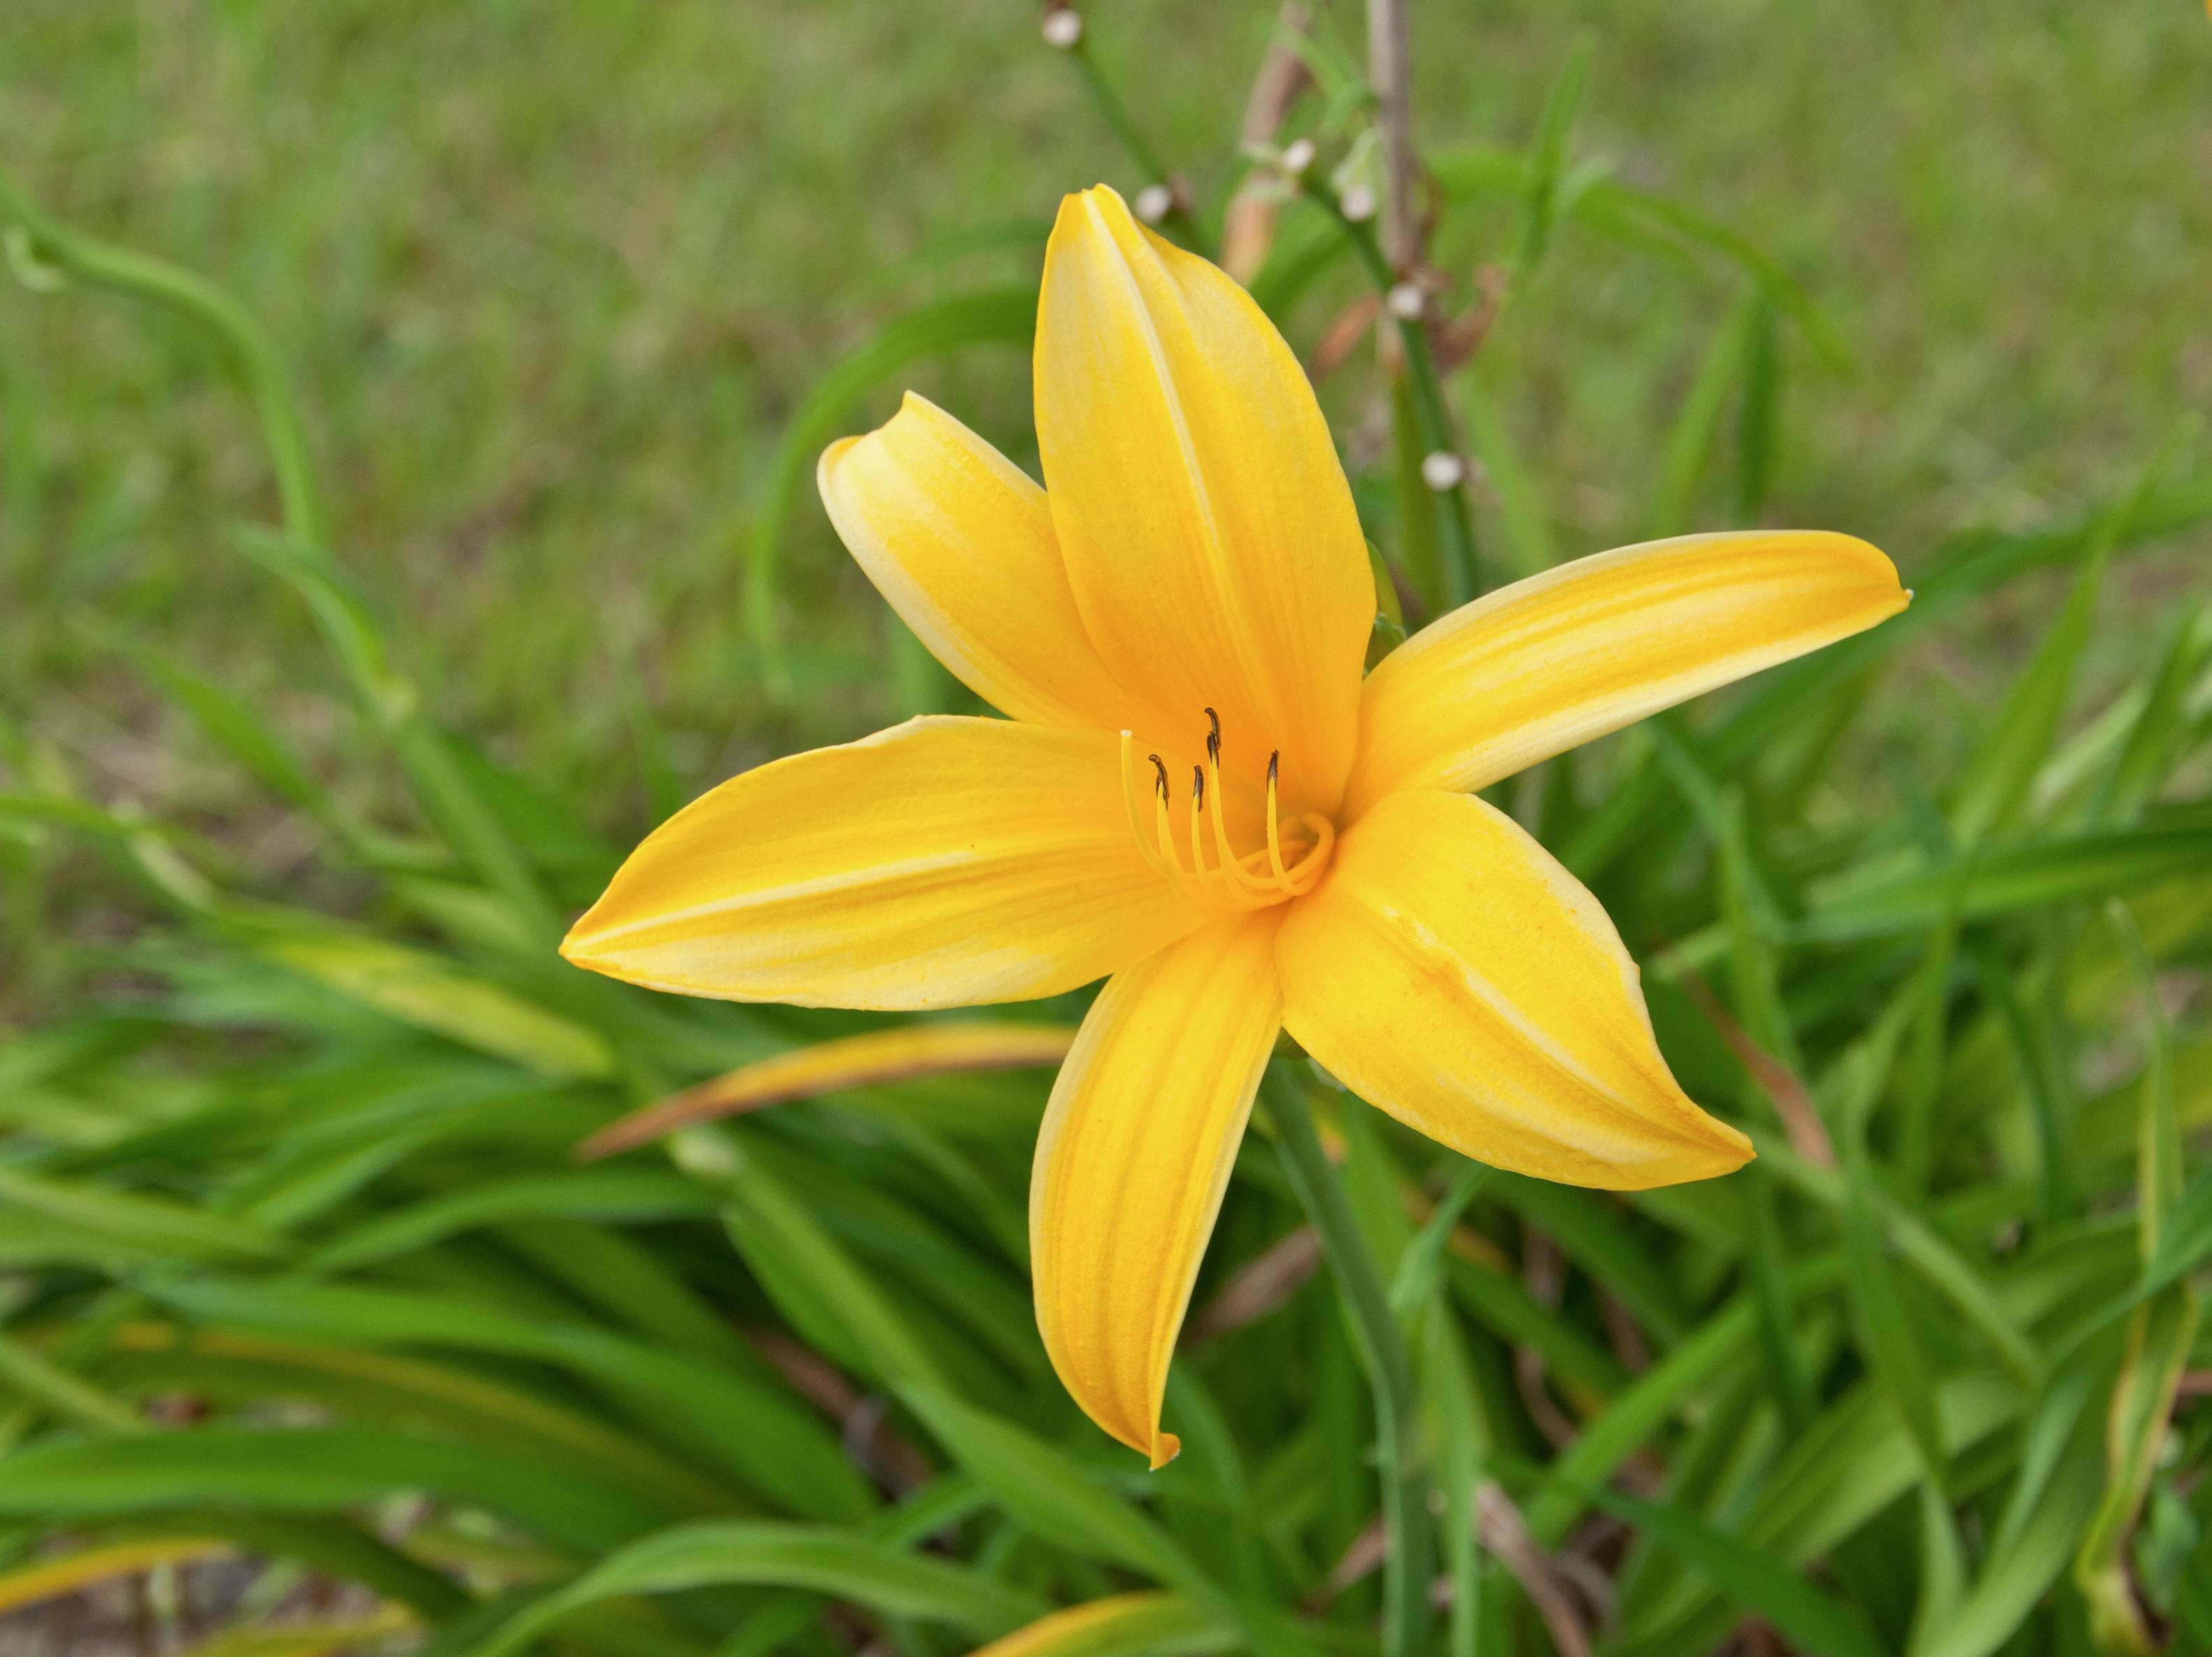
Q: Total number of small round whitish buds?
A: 6